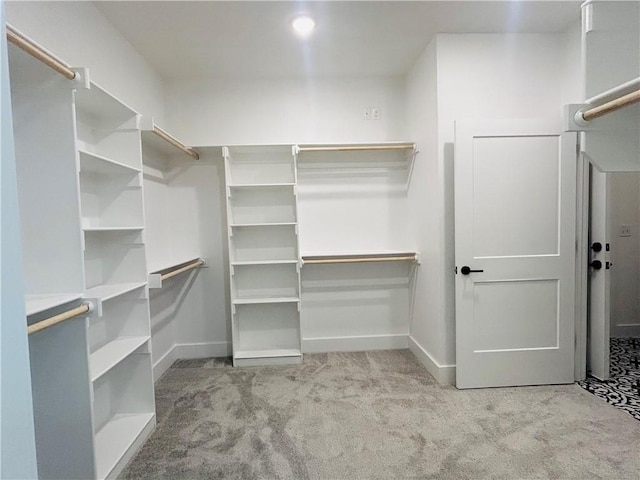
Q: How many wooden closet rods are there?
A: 7